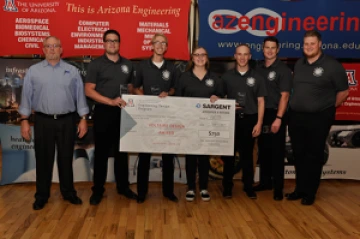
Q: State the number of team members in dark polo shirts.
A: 6